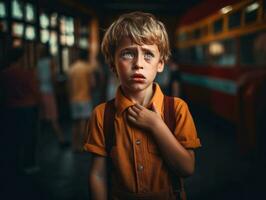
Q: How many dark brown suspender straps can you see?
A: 2